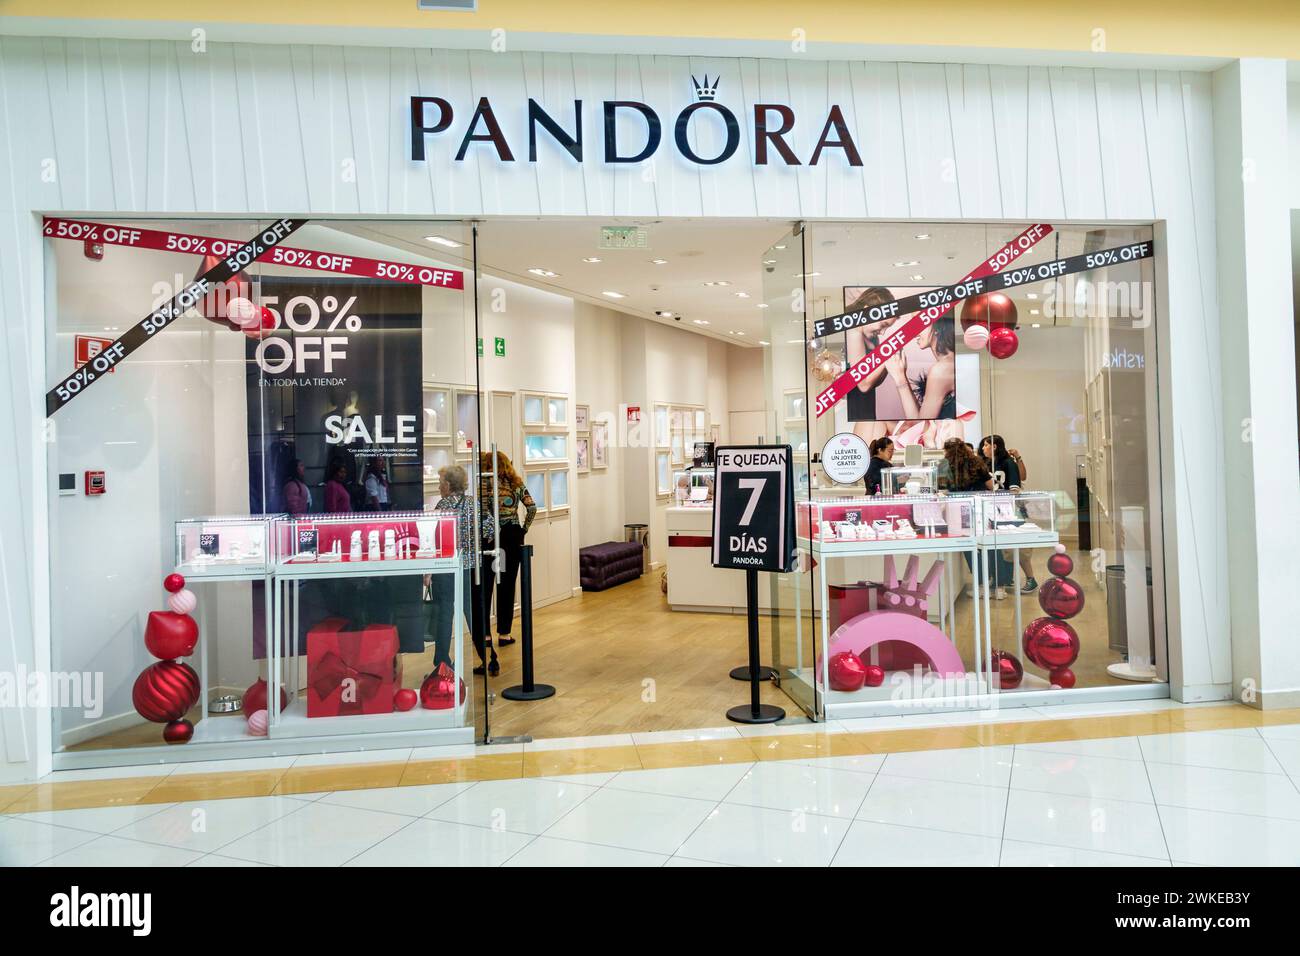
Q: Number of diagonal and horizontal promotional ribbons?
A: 4